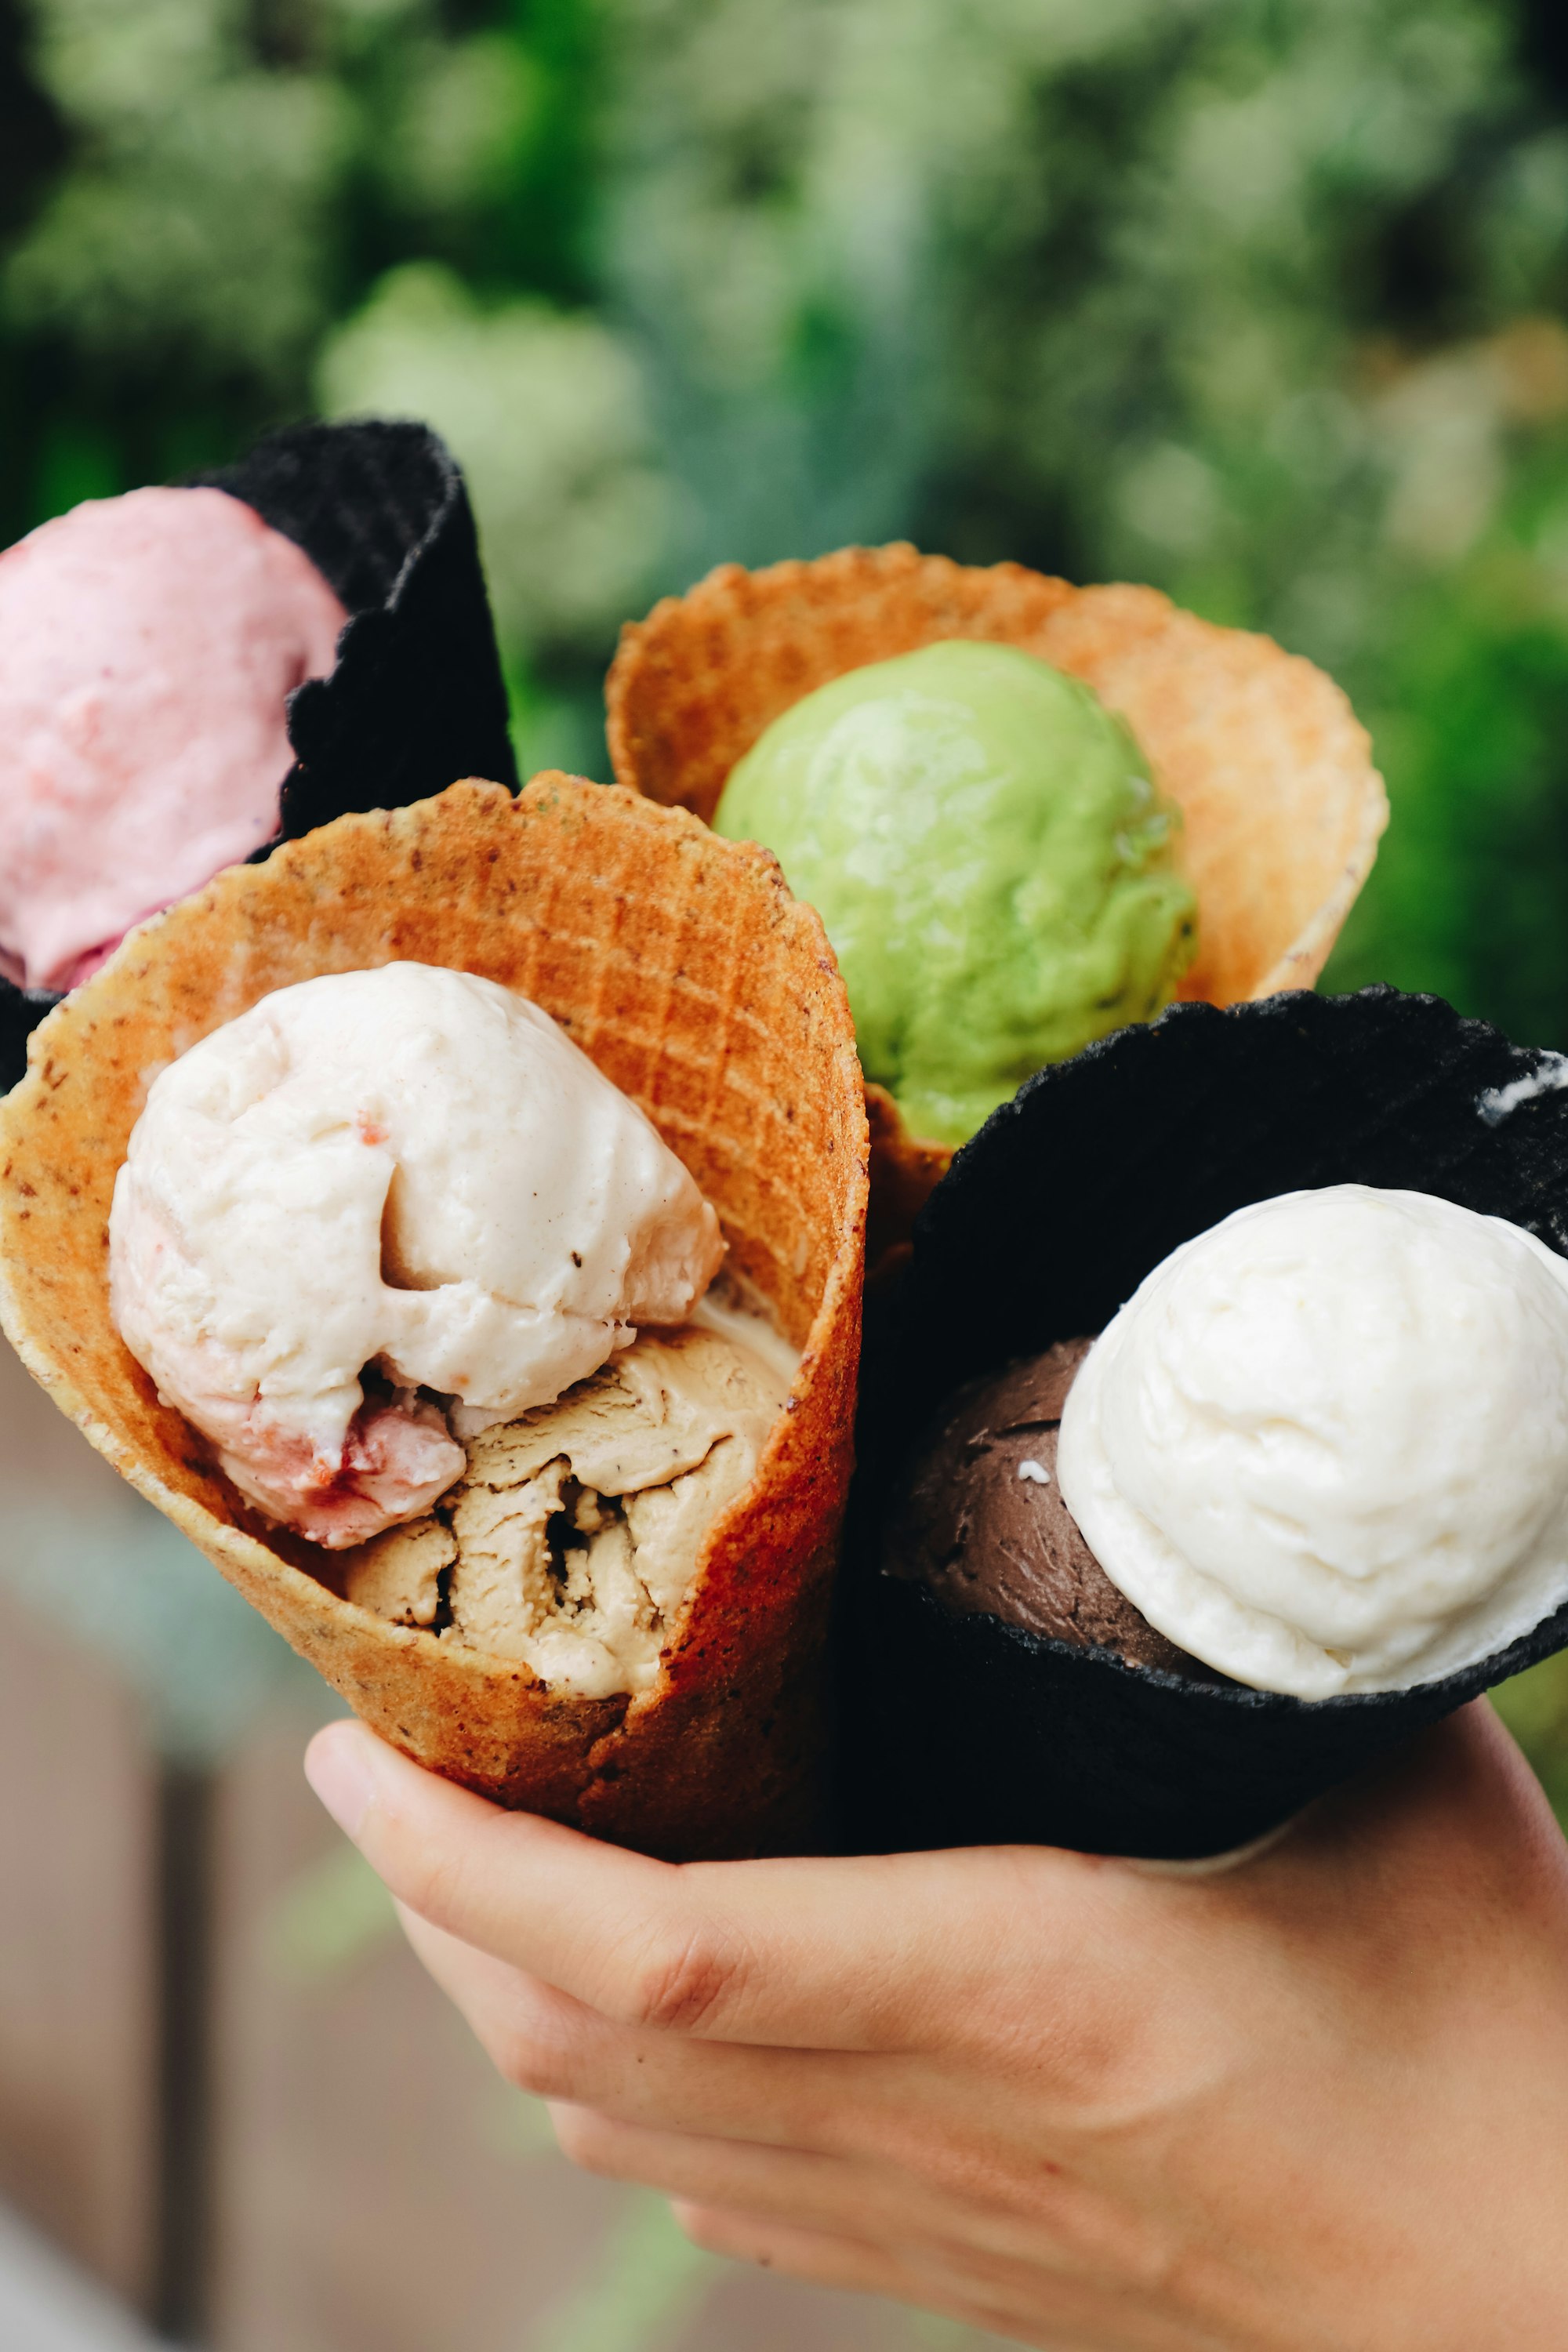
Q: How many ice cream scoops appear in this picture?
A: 6